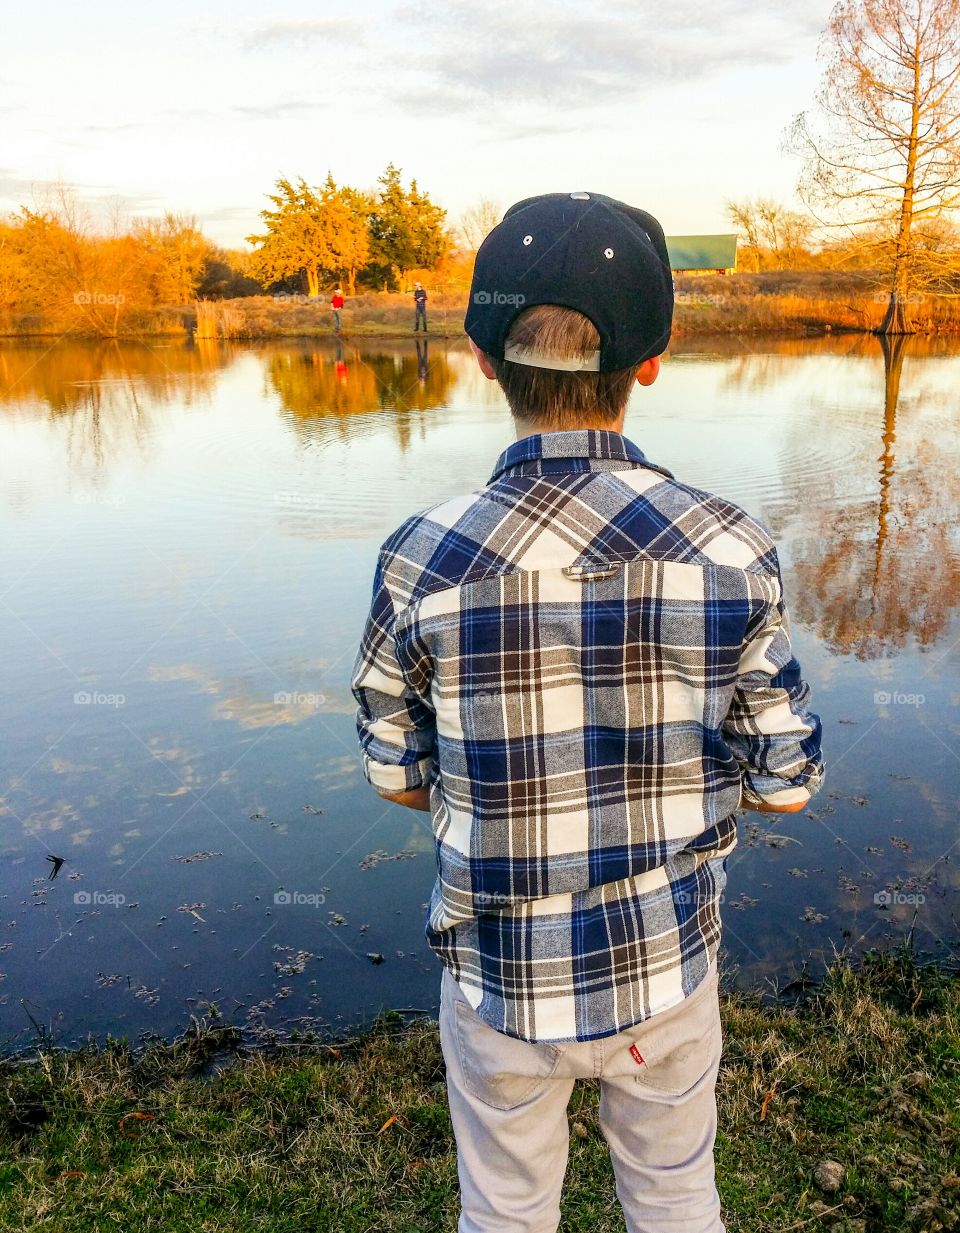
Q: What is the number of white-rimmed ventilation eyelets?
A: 2